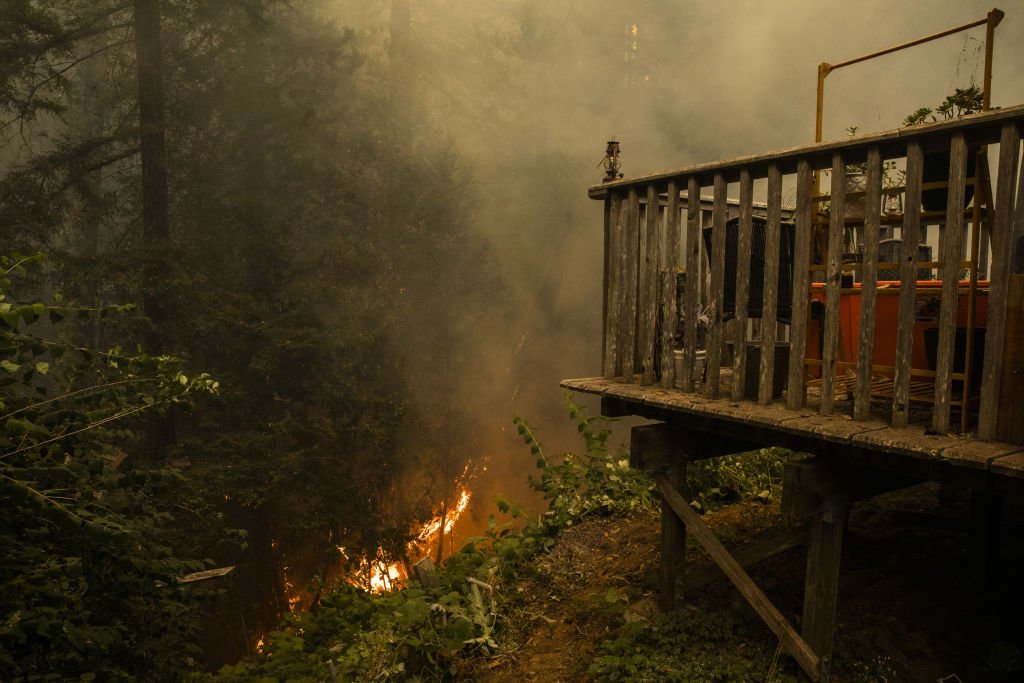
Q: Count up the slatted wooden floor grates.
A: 1